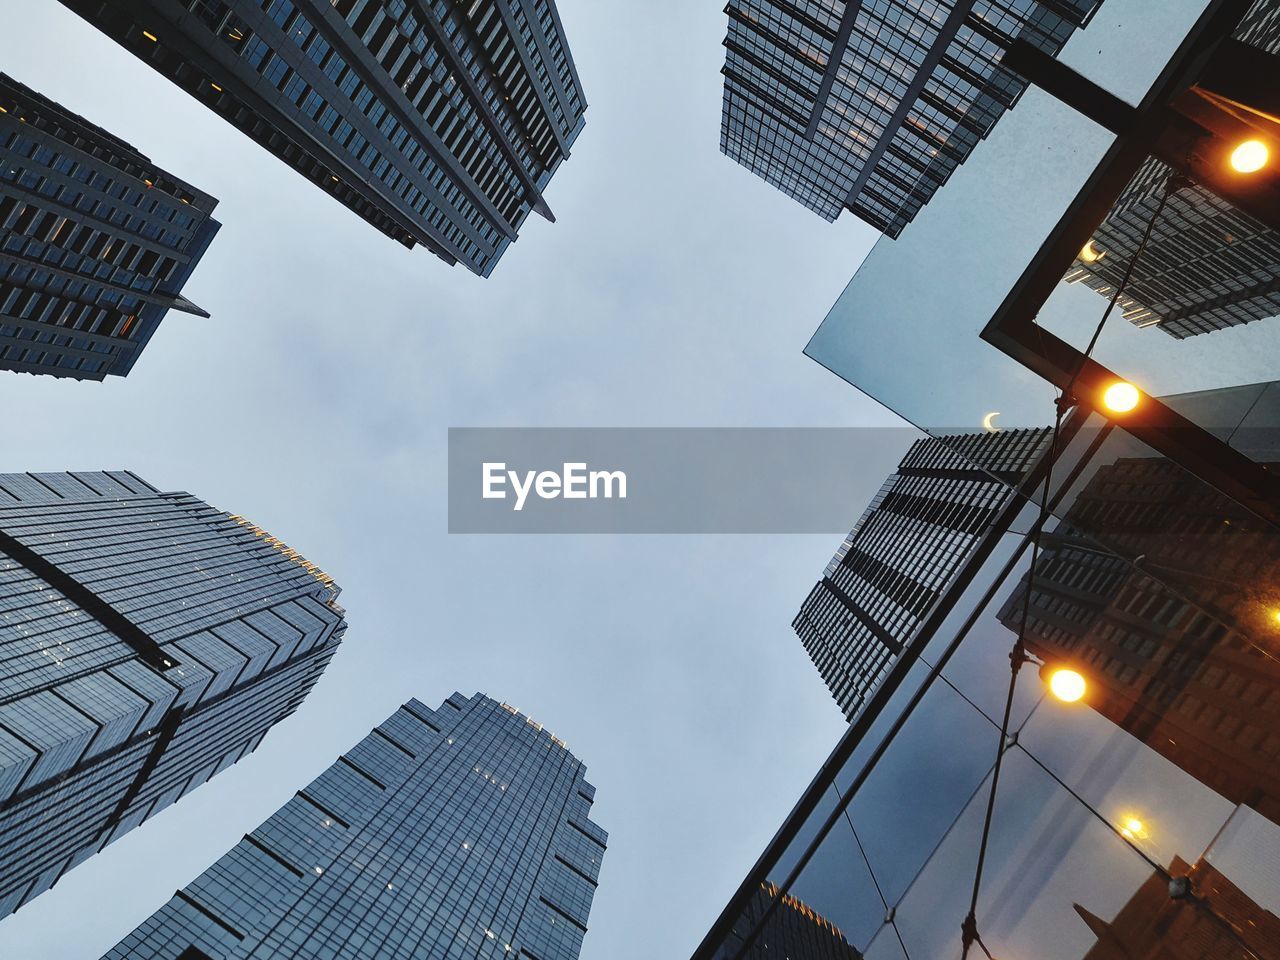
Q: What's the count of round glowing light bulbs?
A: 3